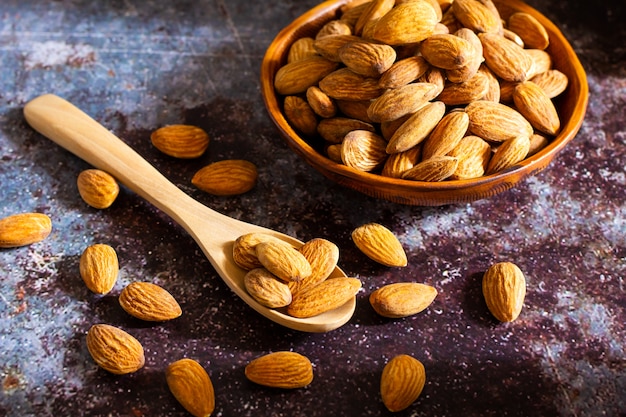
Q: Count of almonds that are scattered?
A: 13